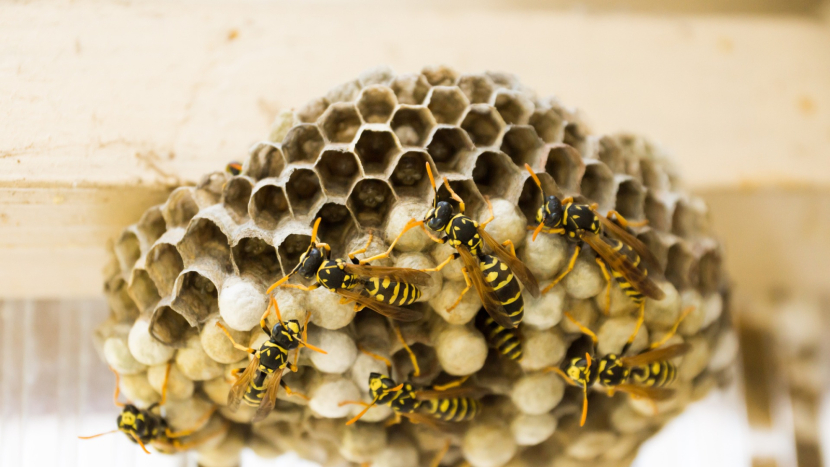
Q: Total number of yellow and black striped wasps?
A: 8